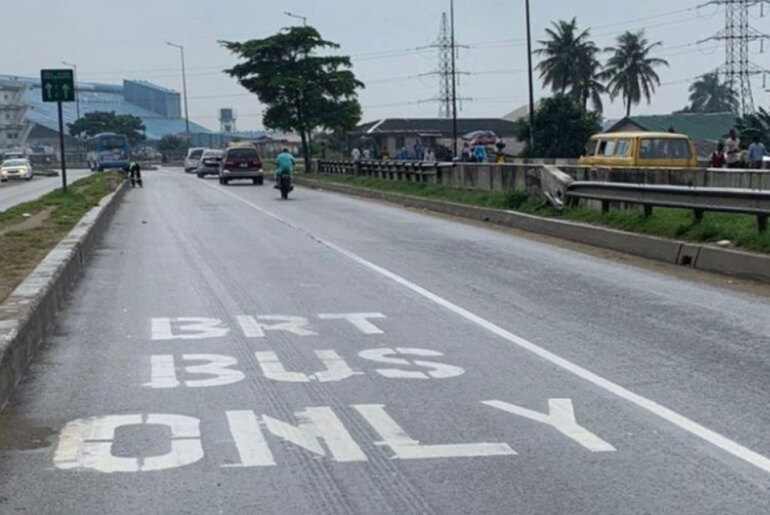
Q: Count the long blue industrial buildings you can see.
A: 1